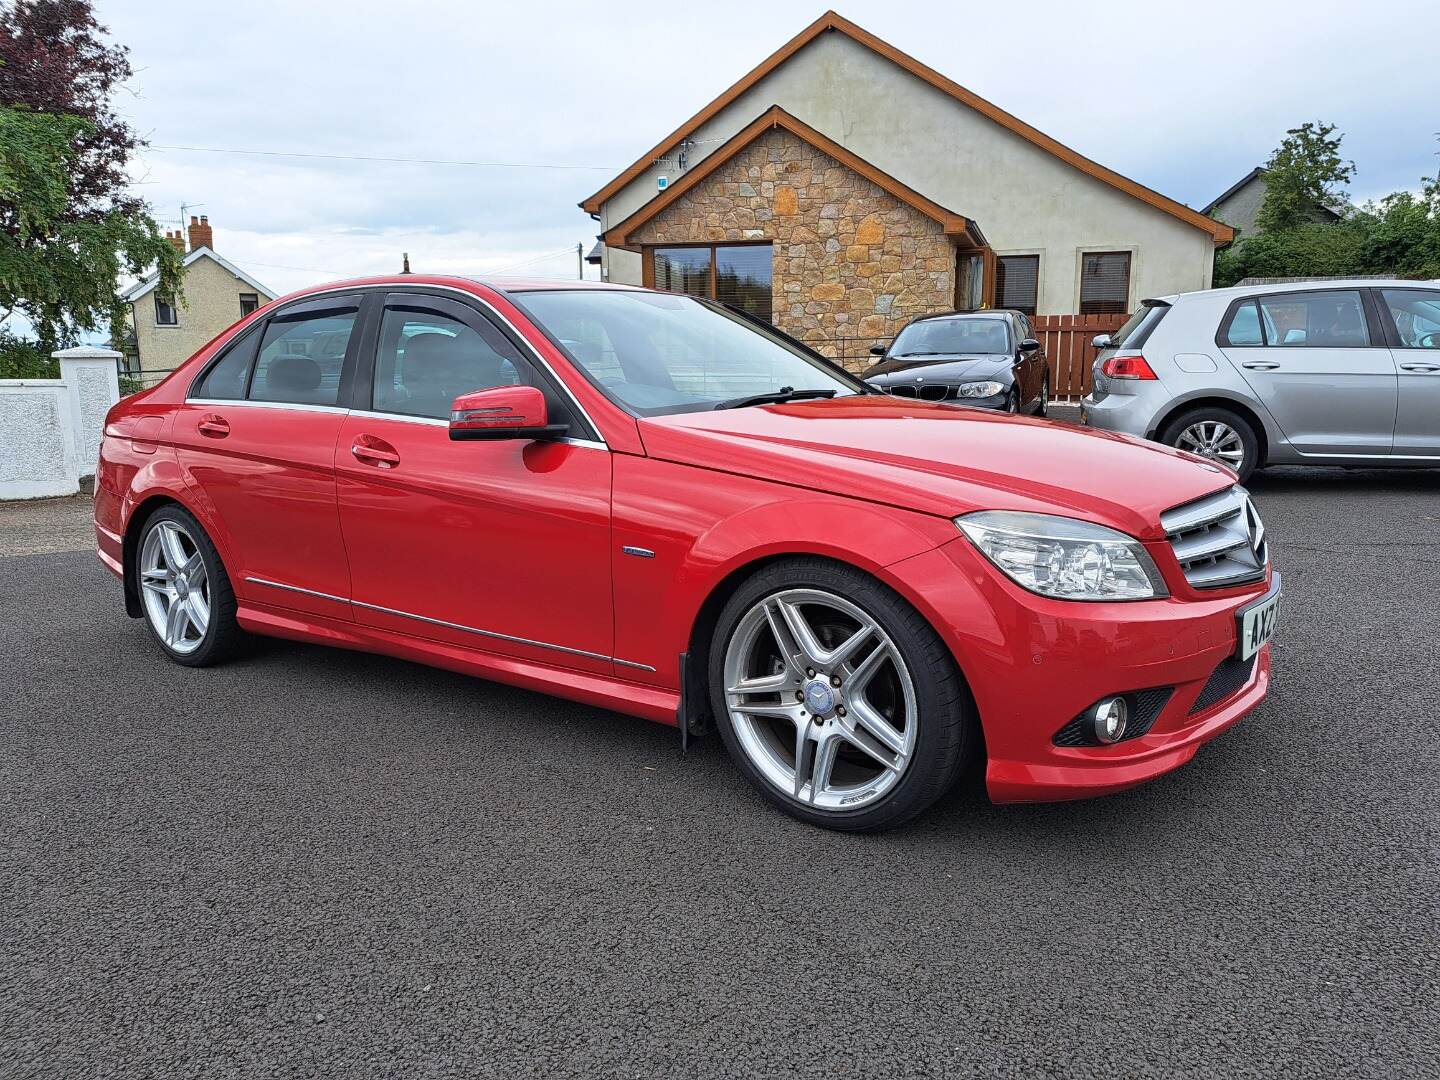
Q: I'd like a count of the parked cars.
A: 3